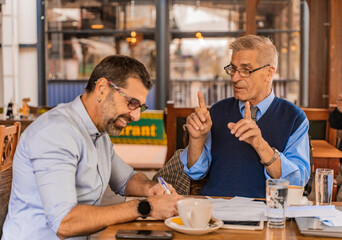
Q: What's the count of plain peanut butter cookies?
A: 0